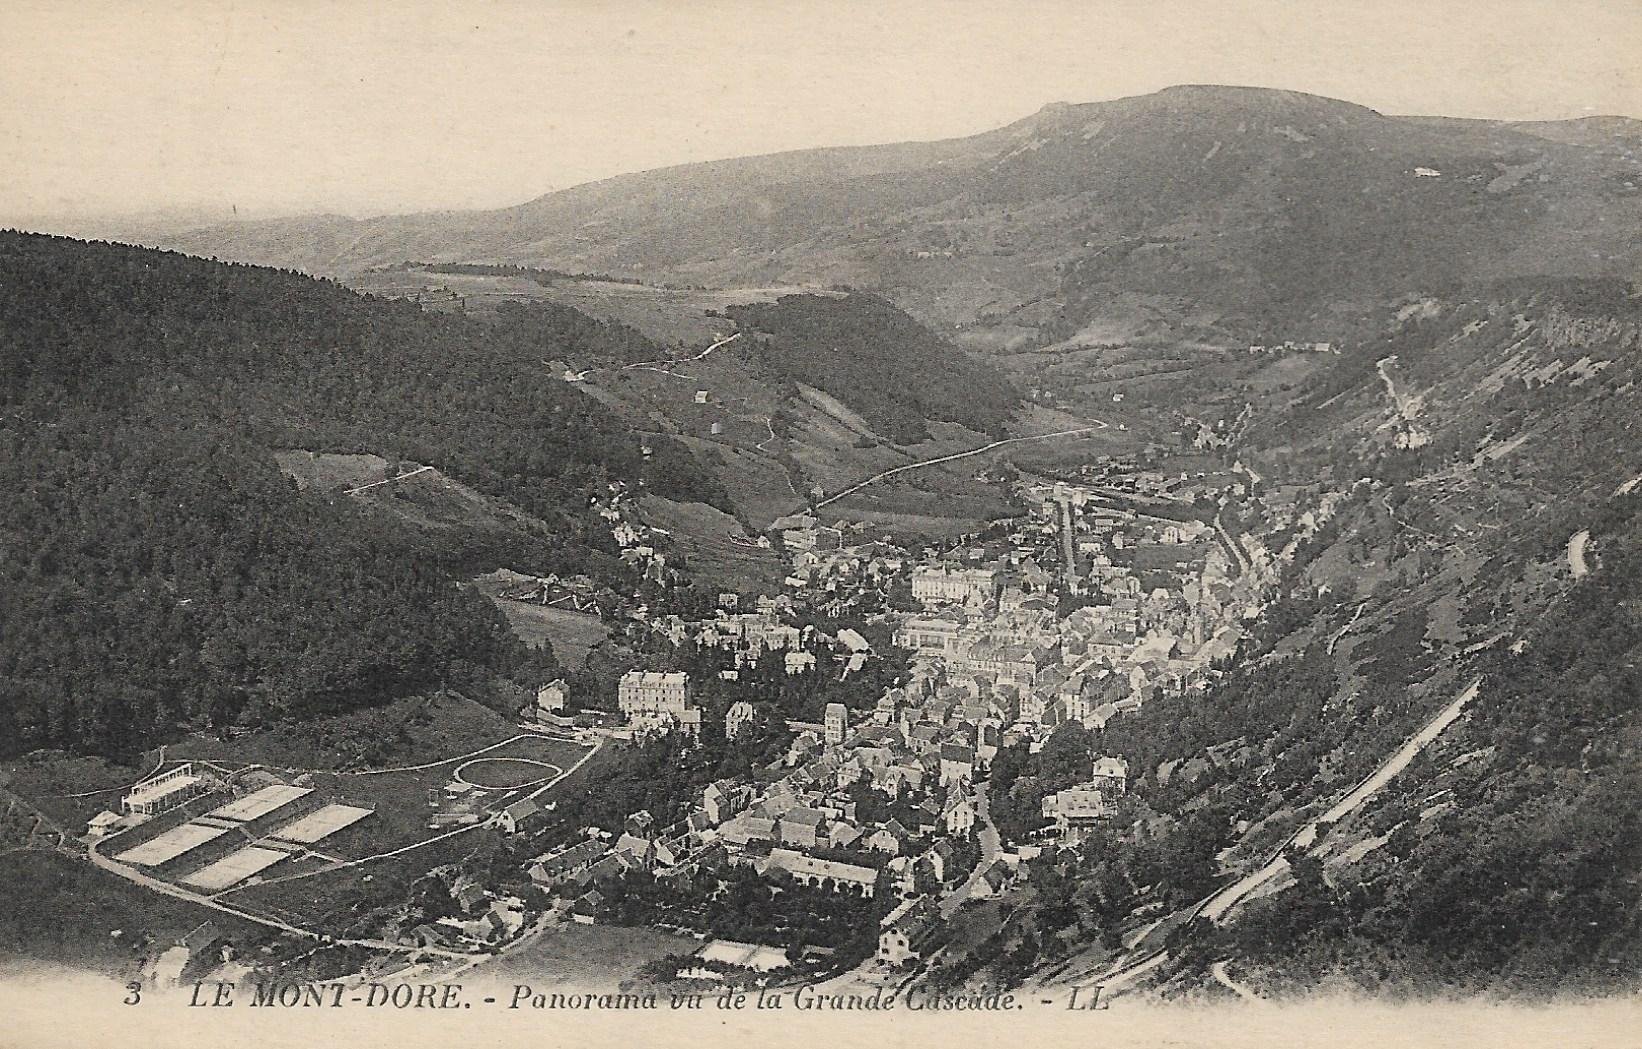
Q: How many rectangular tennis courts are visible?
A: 4